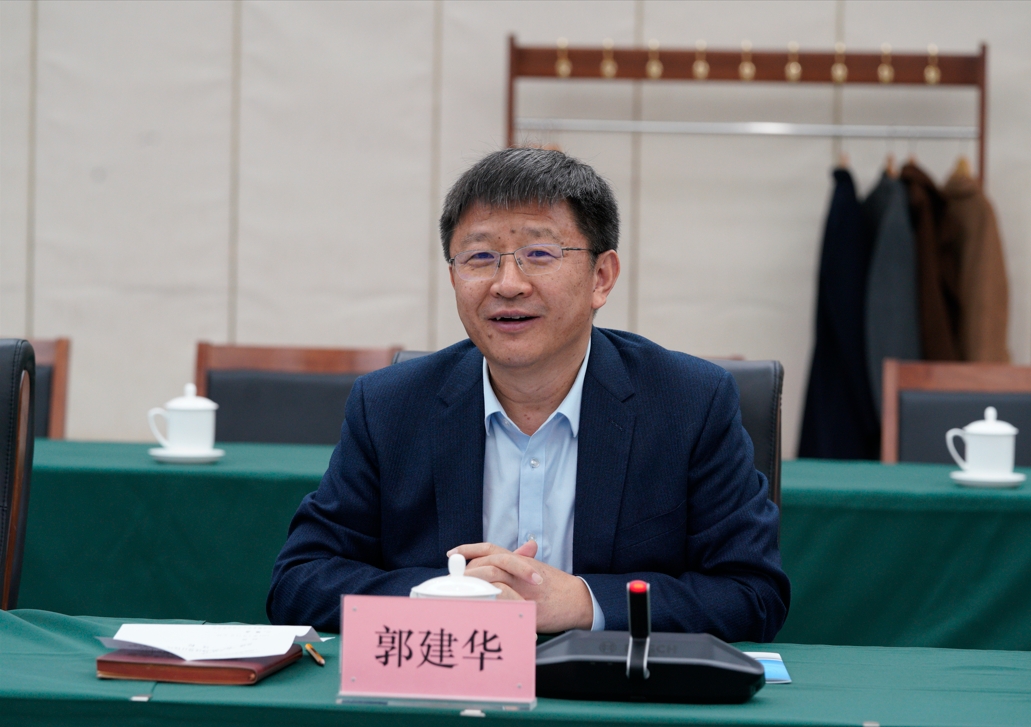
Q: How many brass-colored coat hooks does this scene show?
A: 9